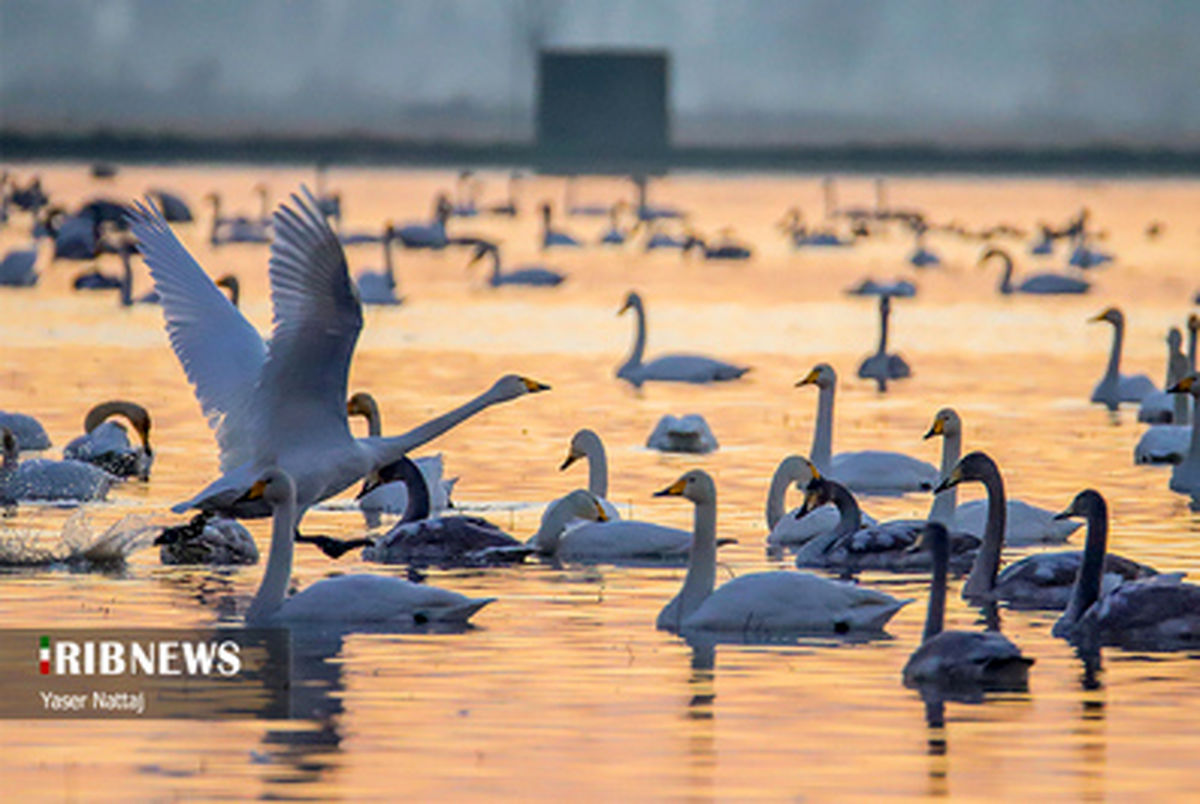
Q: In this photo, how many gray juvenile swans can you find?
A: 5